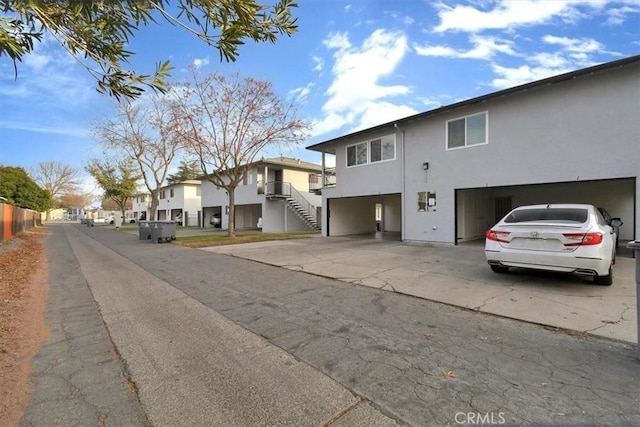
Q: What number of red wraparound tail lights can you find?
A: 2